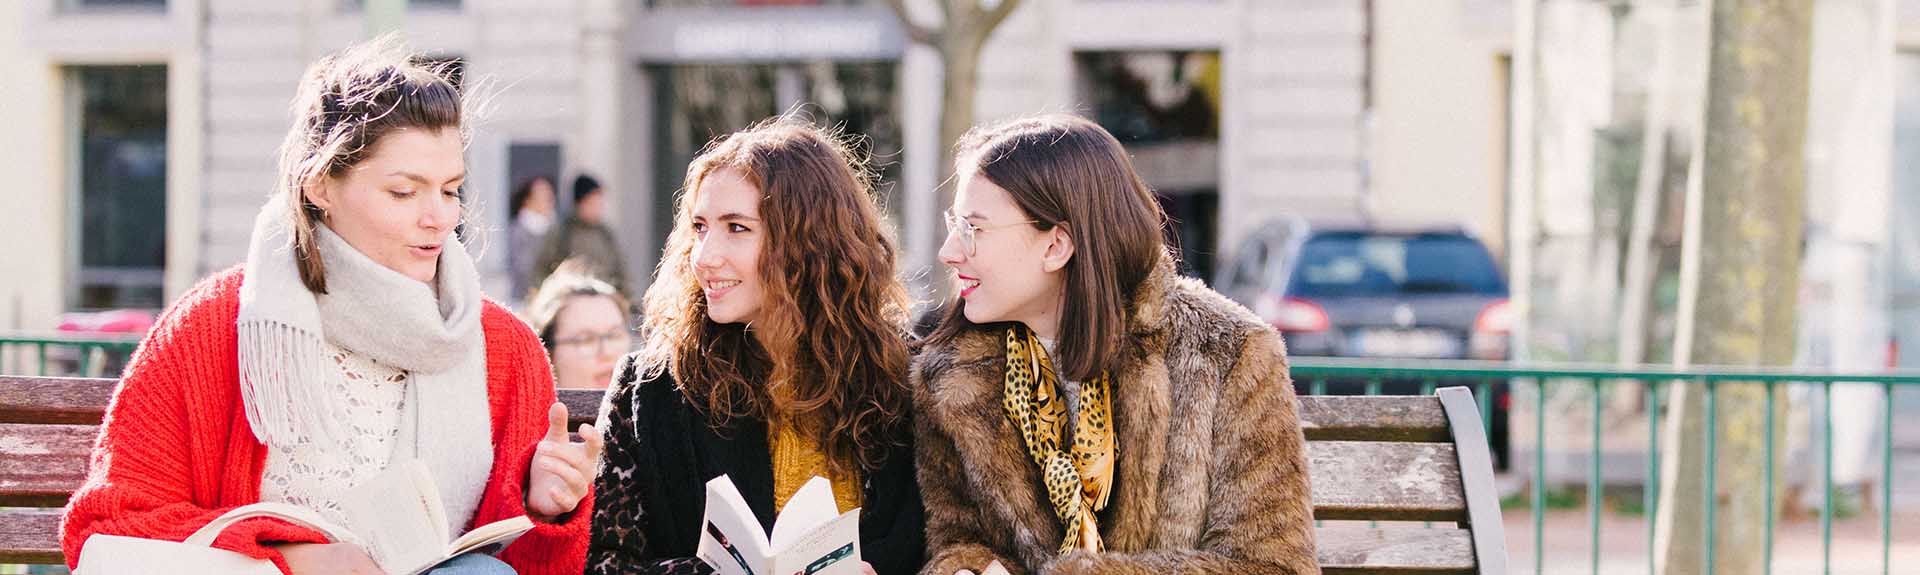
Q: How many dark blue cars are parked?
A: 1